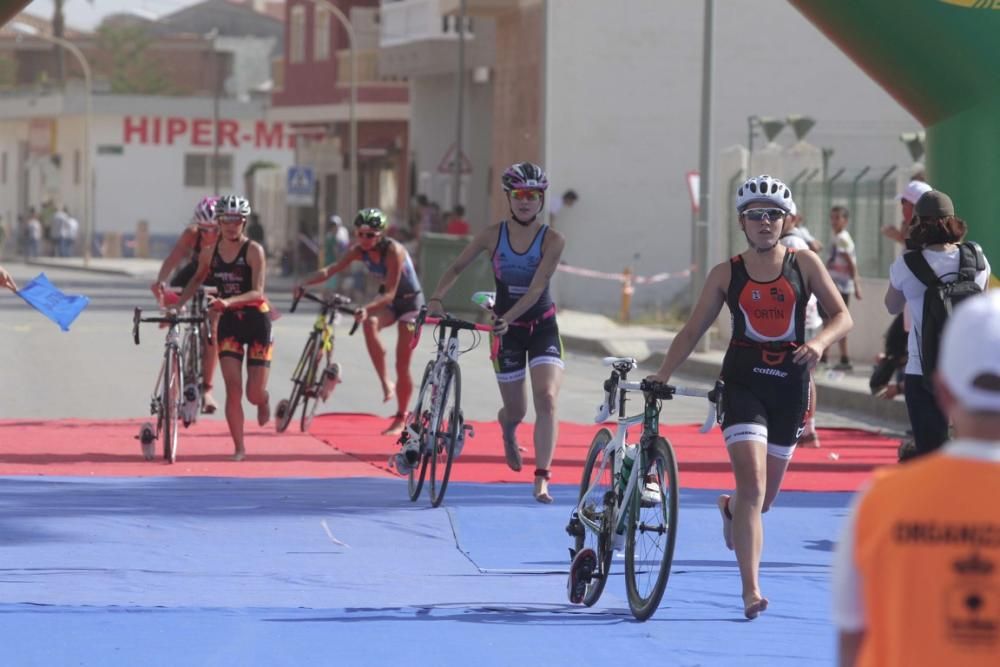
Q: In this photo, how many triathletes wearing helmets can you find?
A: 5